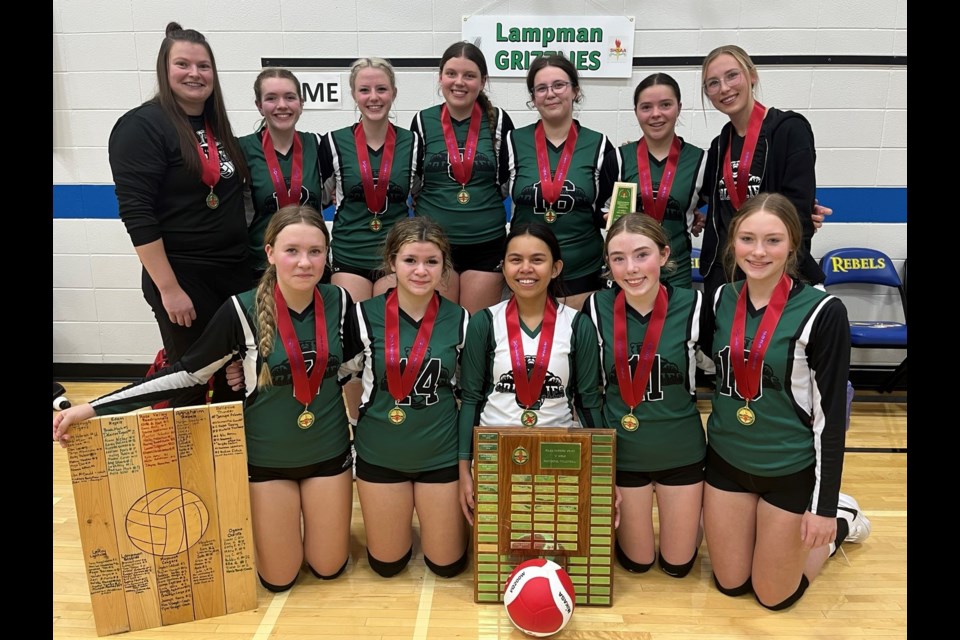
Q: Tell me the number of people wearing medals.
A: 12